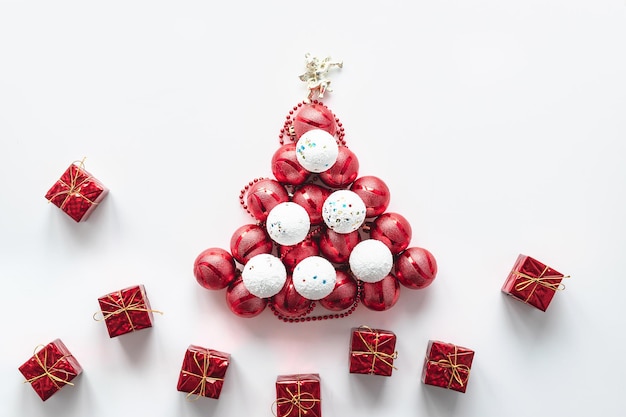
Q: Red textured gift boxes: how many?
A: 8